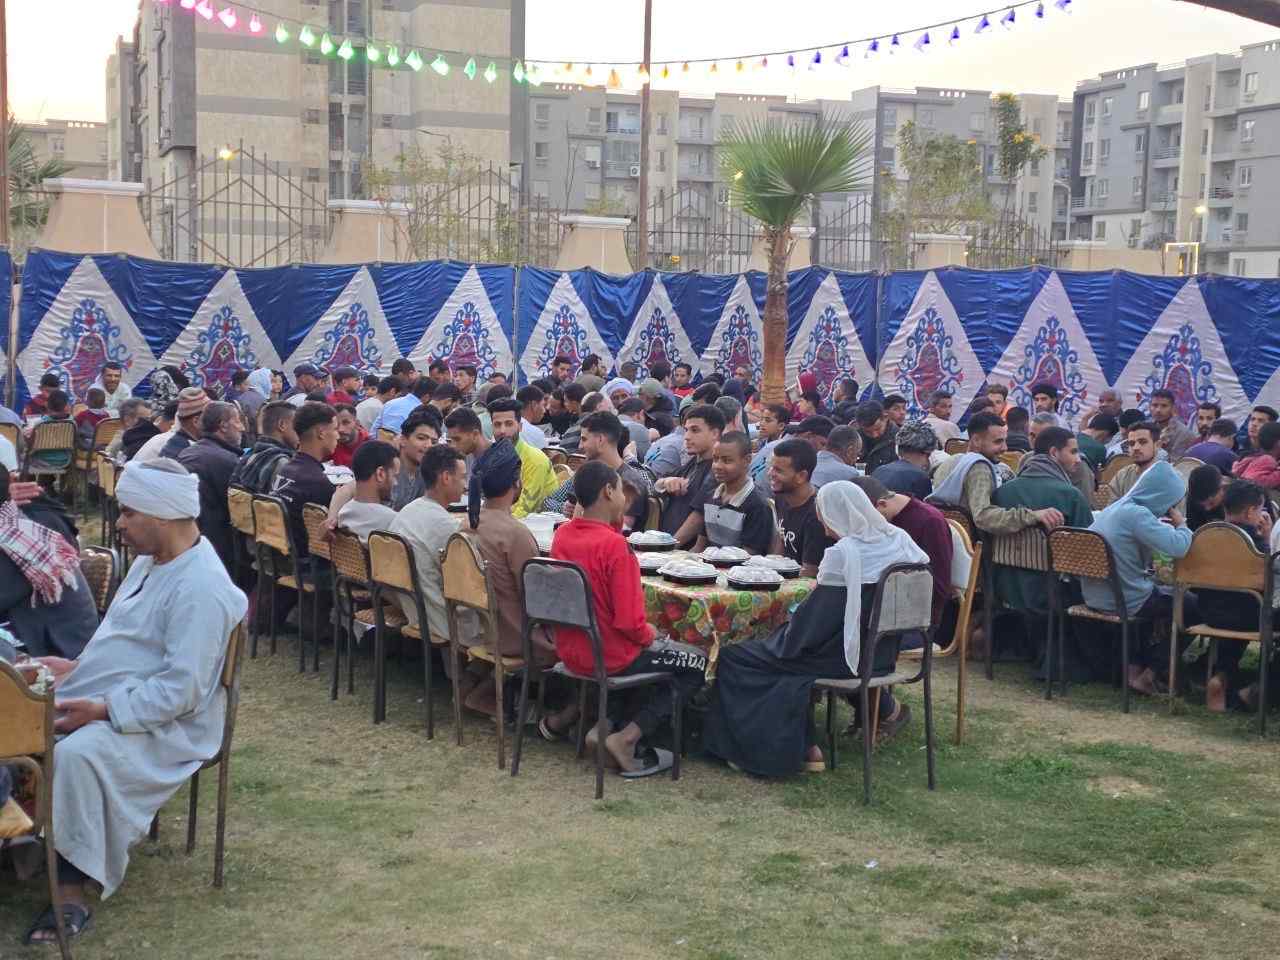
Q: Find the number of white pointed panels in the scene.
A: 11